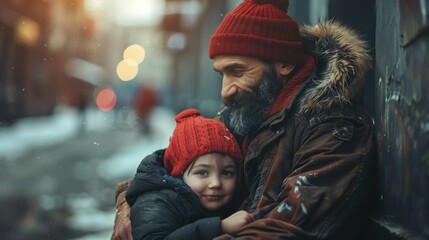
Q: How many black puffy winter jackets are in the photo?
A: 1